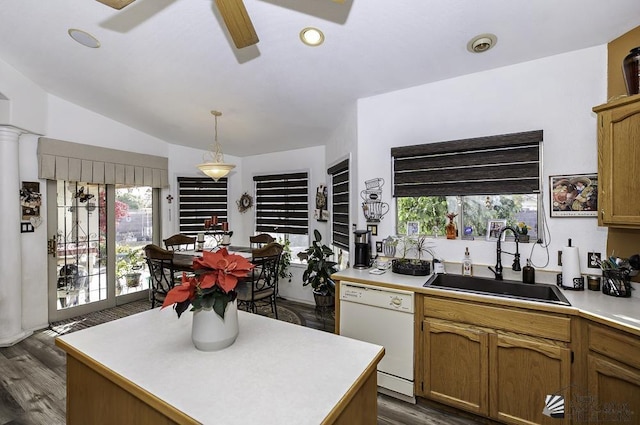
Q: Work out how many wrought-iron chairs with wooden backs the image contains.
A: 4